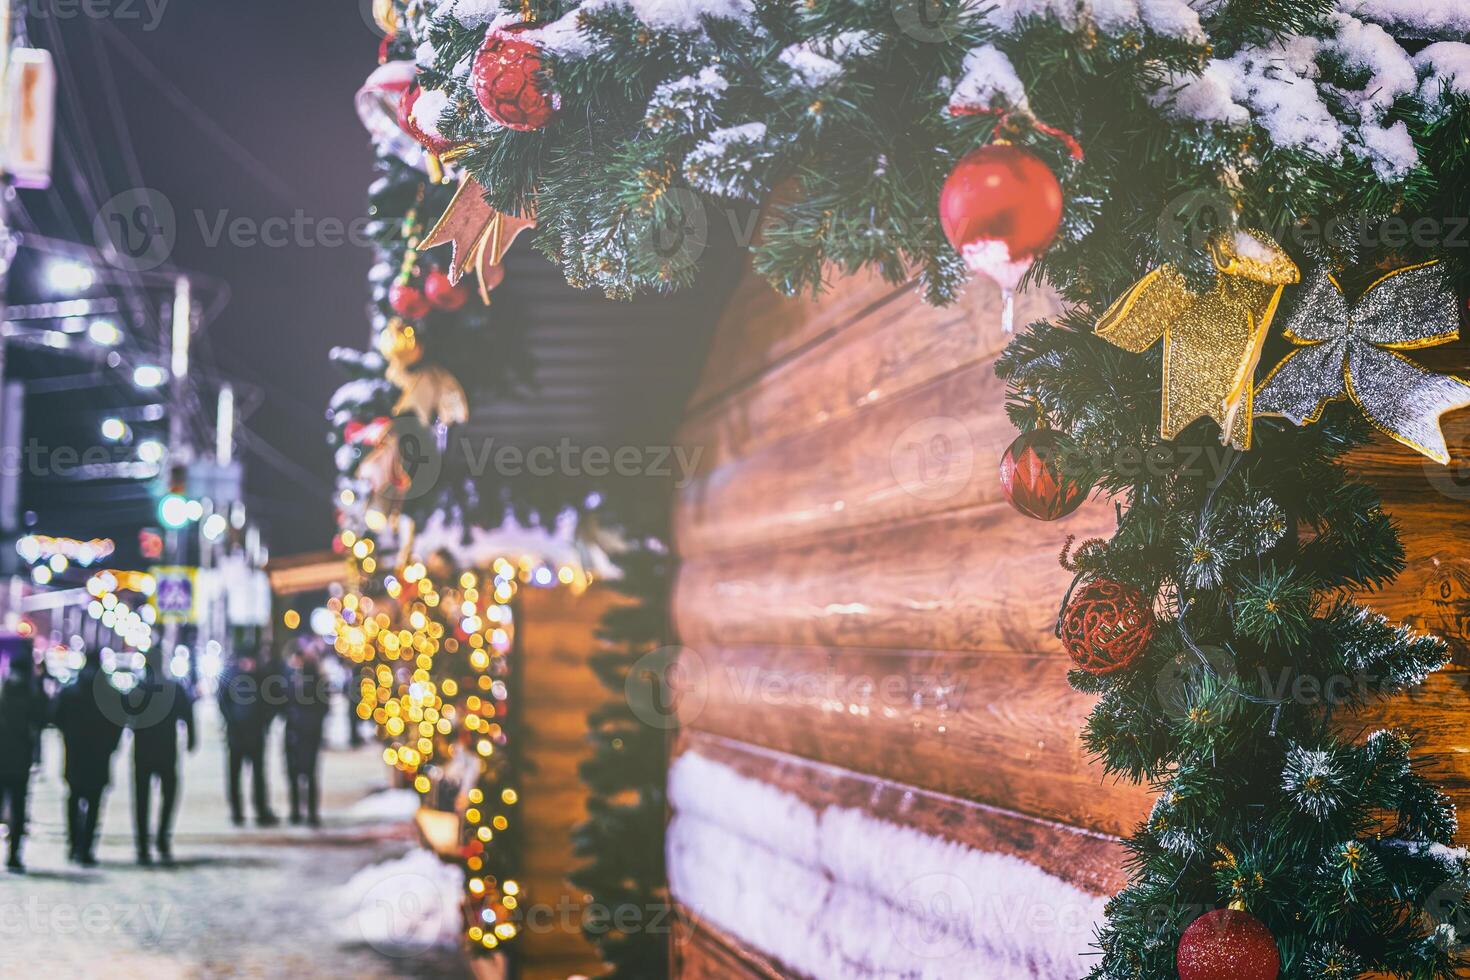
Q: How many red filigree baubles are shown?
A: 1